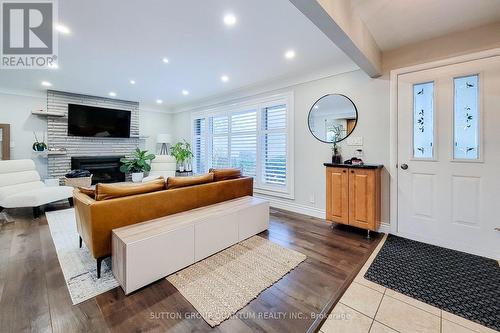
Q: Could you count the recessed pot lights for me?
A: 11